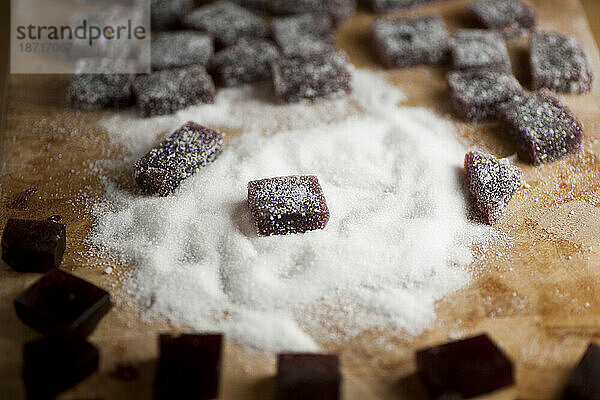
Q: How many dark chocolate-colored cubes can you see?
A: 7